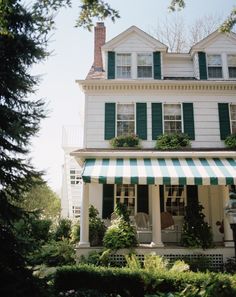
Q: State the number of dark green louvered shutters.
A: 12